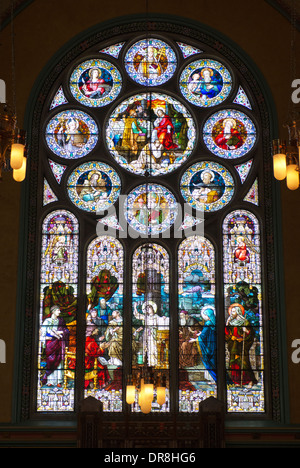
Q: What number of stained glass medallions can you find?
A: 9